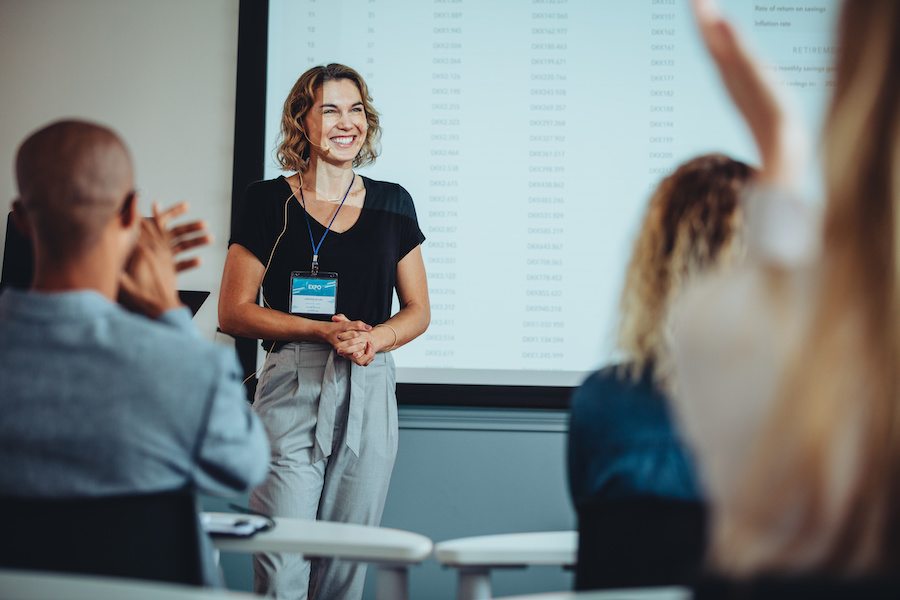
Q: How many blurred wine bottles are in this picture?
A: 0